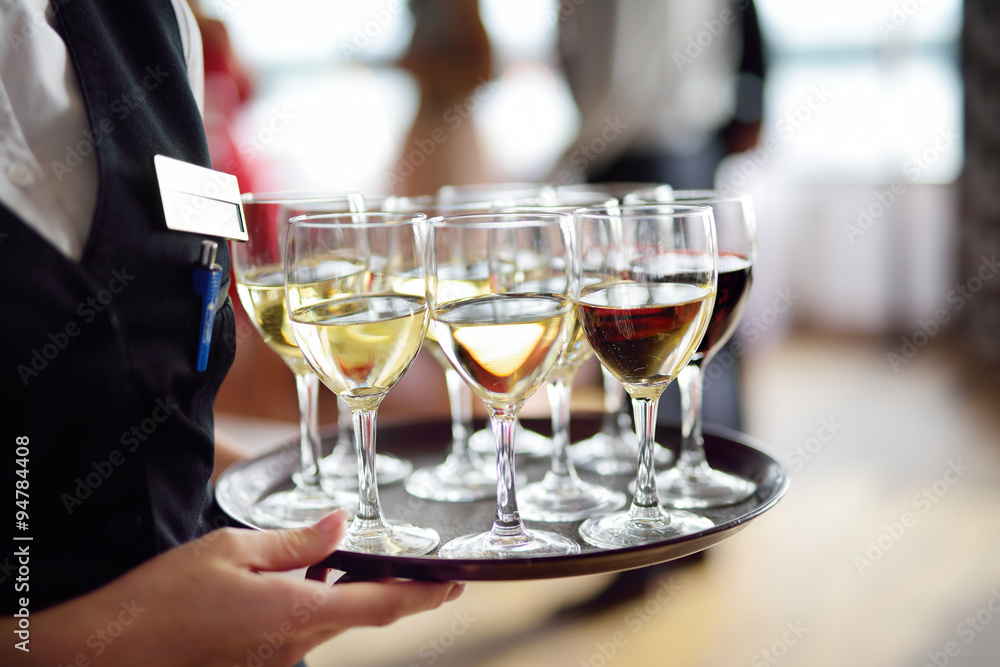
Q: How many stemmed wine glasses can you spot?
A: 10